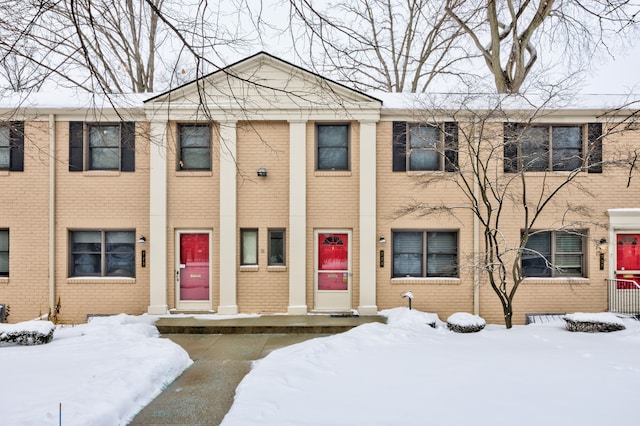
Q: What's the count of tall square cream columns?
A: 4